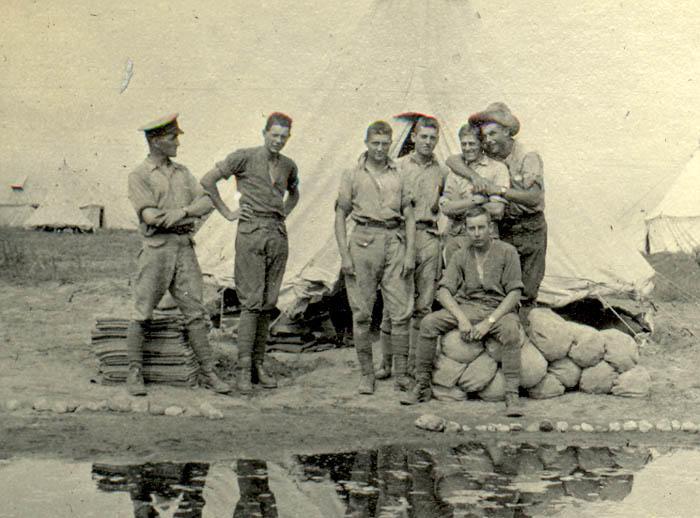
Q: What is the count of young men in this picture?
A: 7